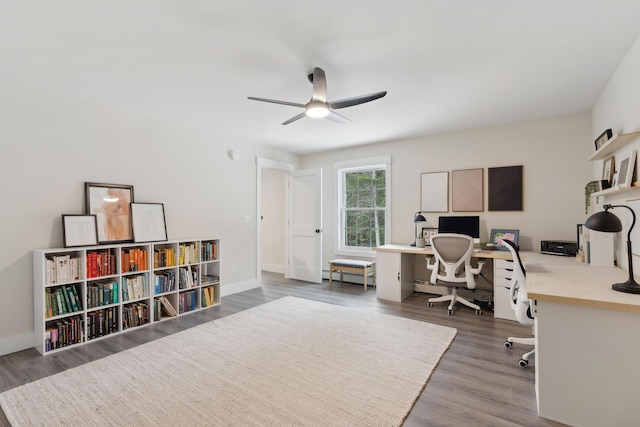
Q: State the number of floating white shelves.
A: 2